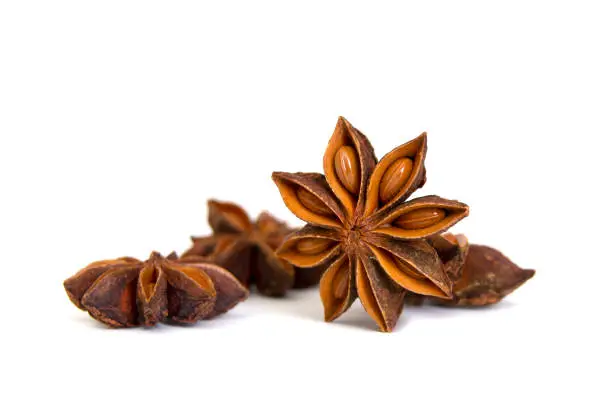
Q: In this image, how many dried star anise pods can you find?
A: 4